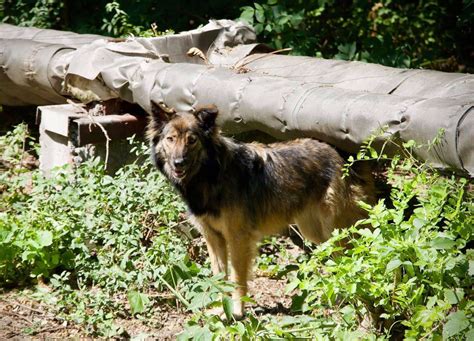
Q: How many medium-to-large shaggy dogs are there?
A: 1